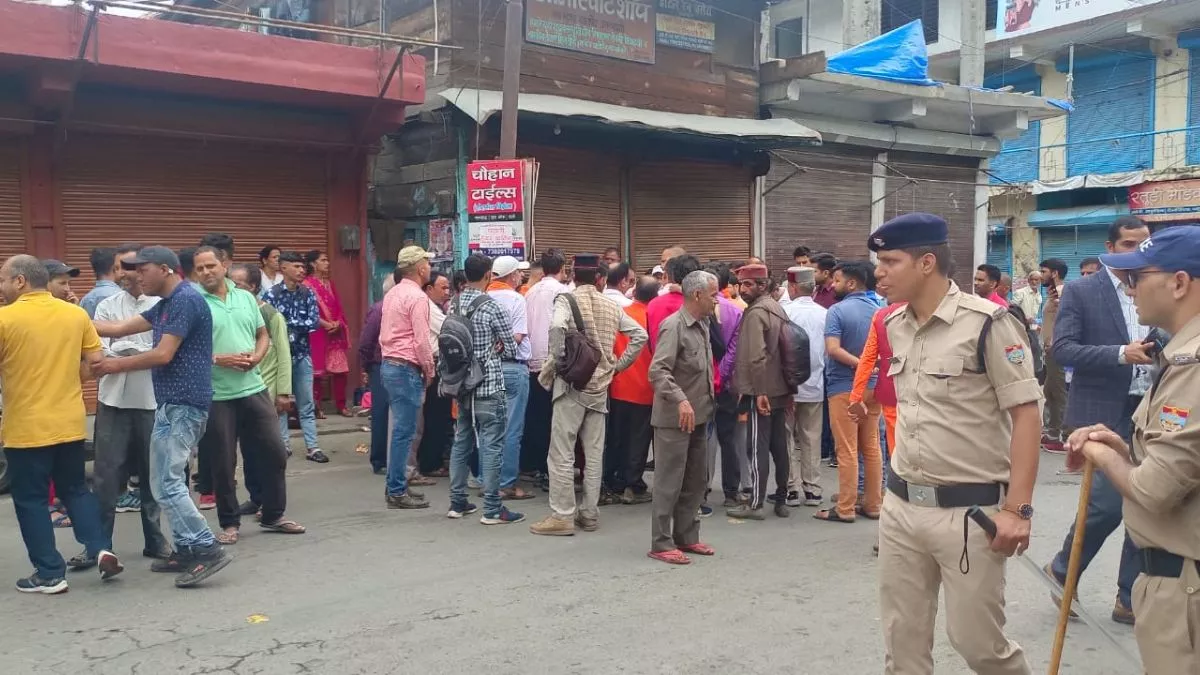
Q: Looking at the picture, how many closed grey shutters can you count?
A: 2